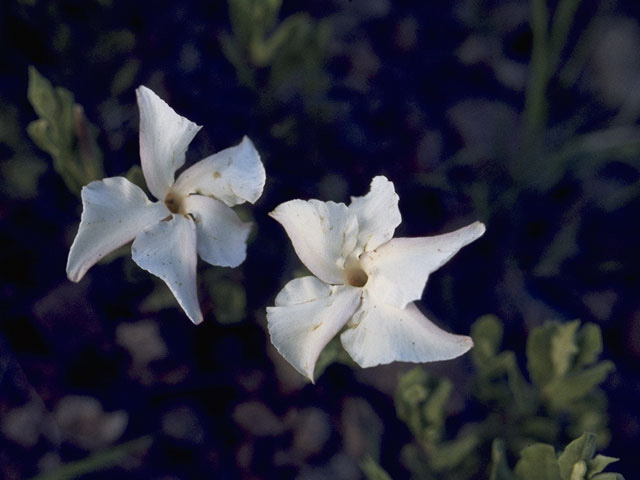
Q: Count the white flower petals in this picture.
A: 10